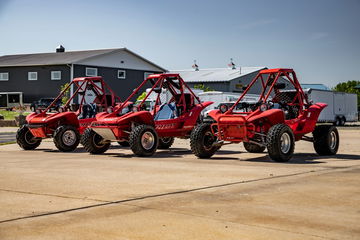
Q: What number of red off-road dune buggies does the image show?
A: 3